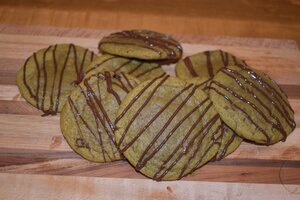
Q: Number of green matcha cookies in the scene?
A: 8